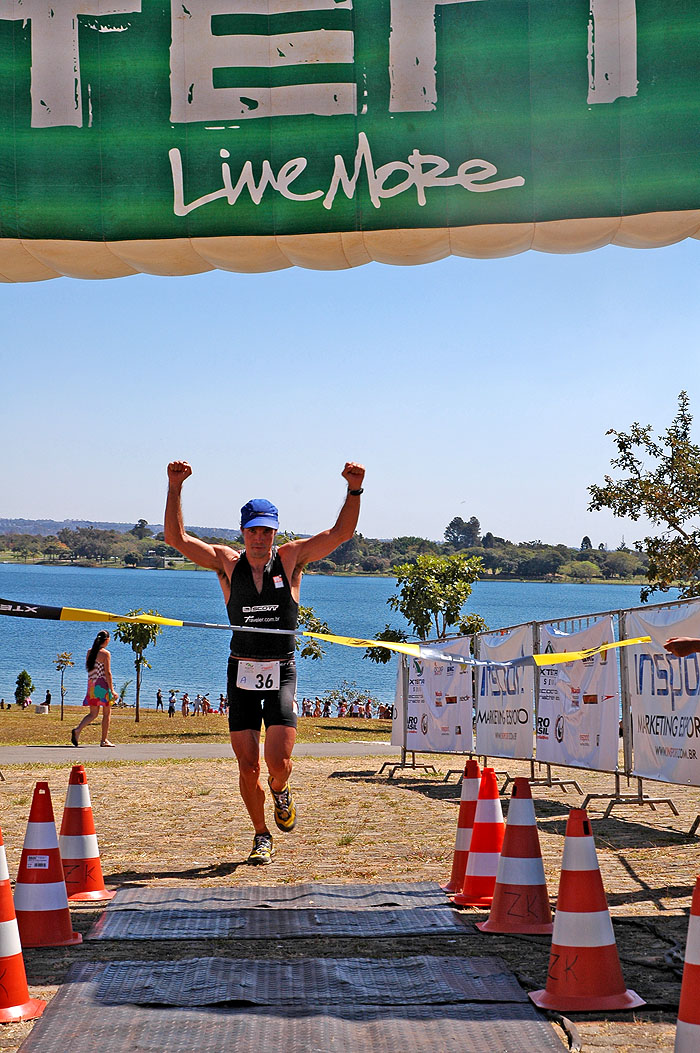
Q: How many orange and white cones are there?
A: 8